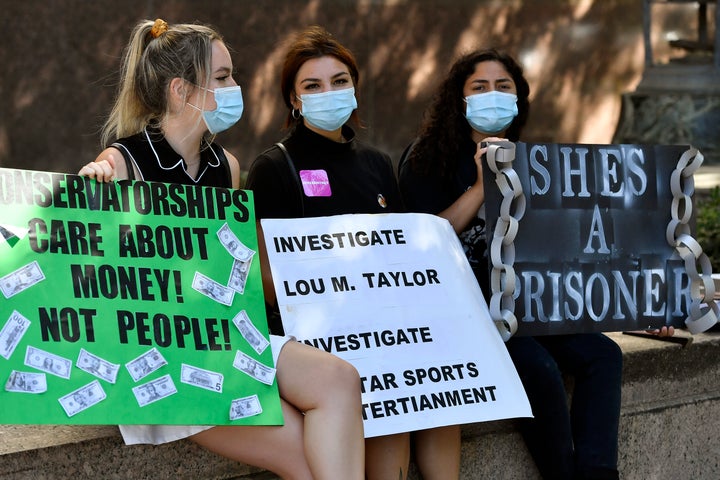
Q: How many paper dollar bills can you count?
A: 15